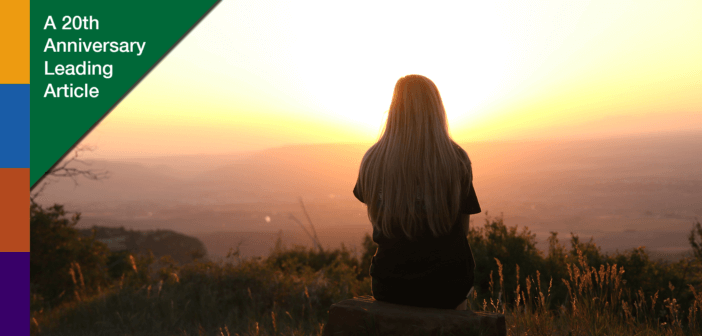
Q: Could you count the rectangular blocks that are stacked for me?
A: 4